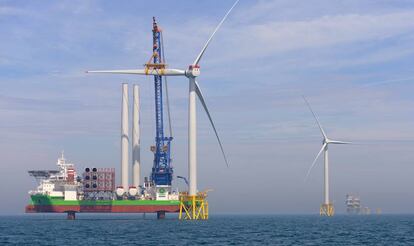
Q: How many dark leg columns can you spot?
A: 2